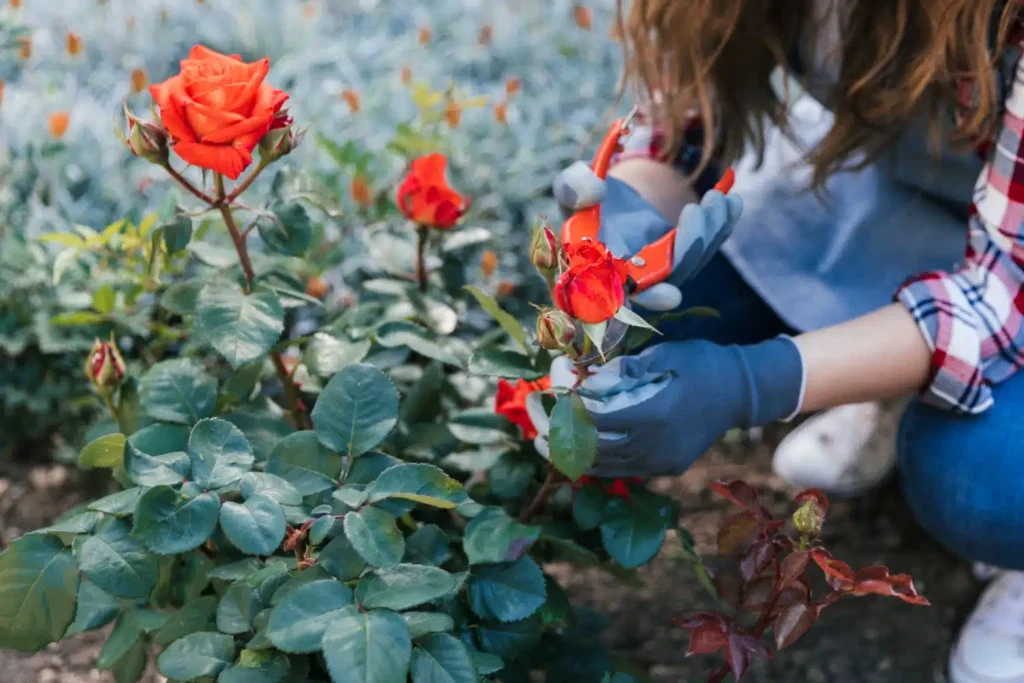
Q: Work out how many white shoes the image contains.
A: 2